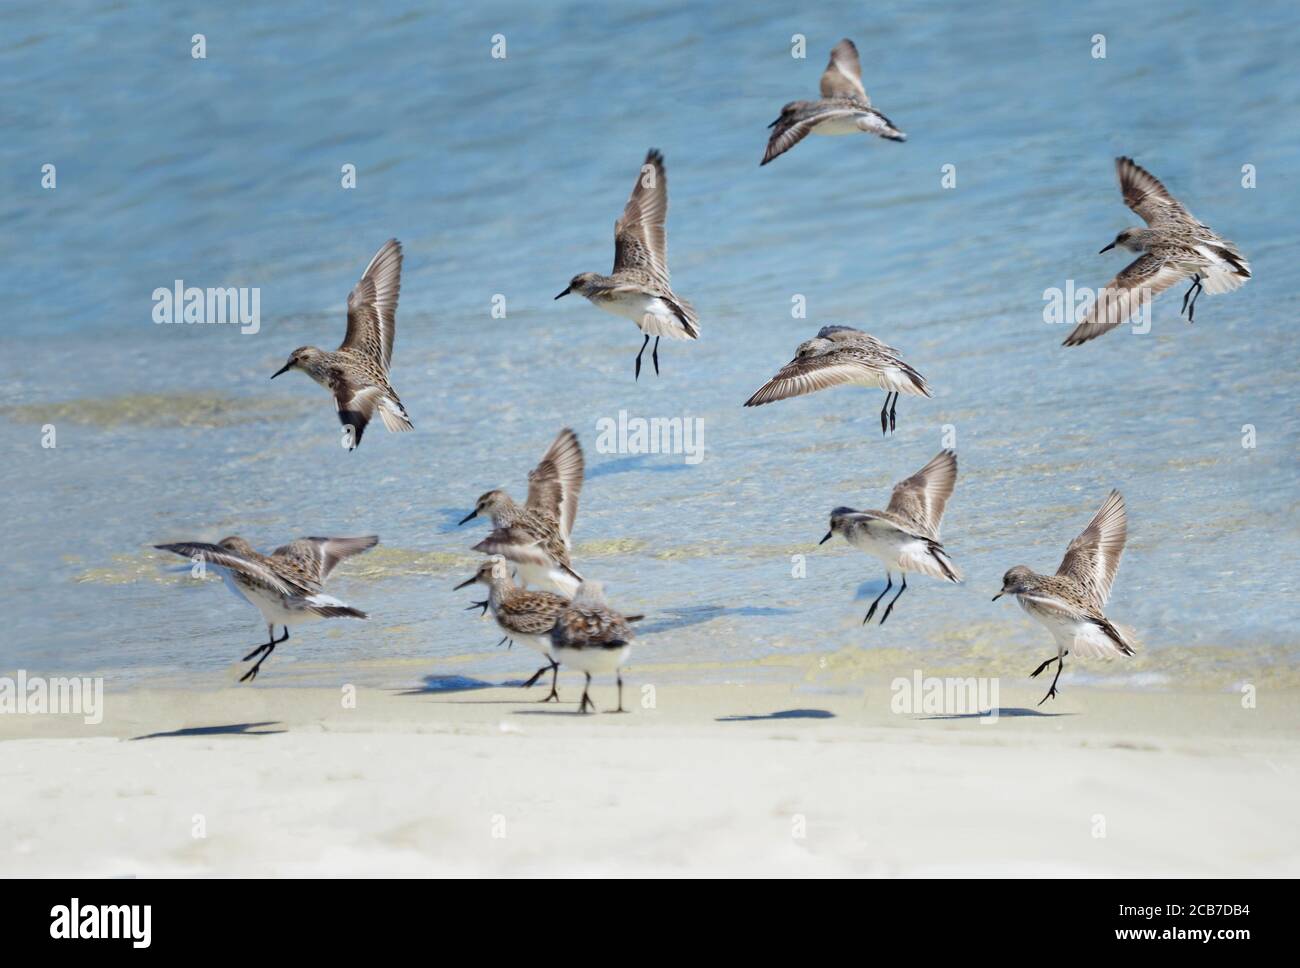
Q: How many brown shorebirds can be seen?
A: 11